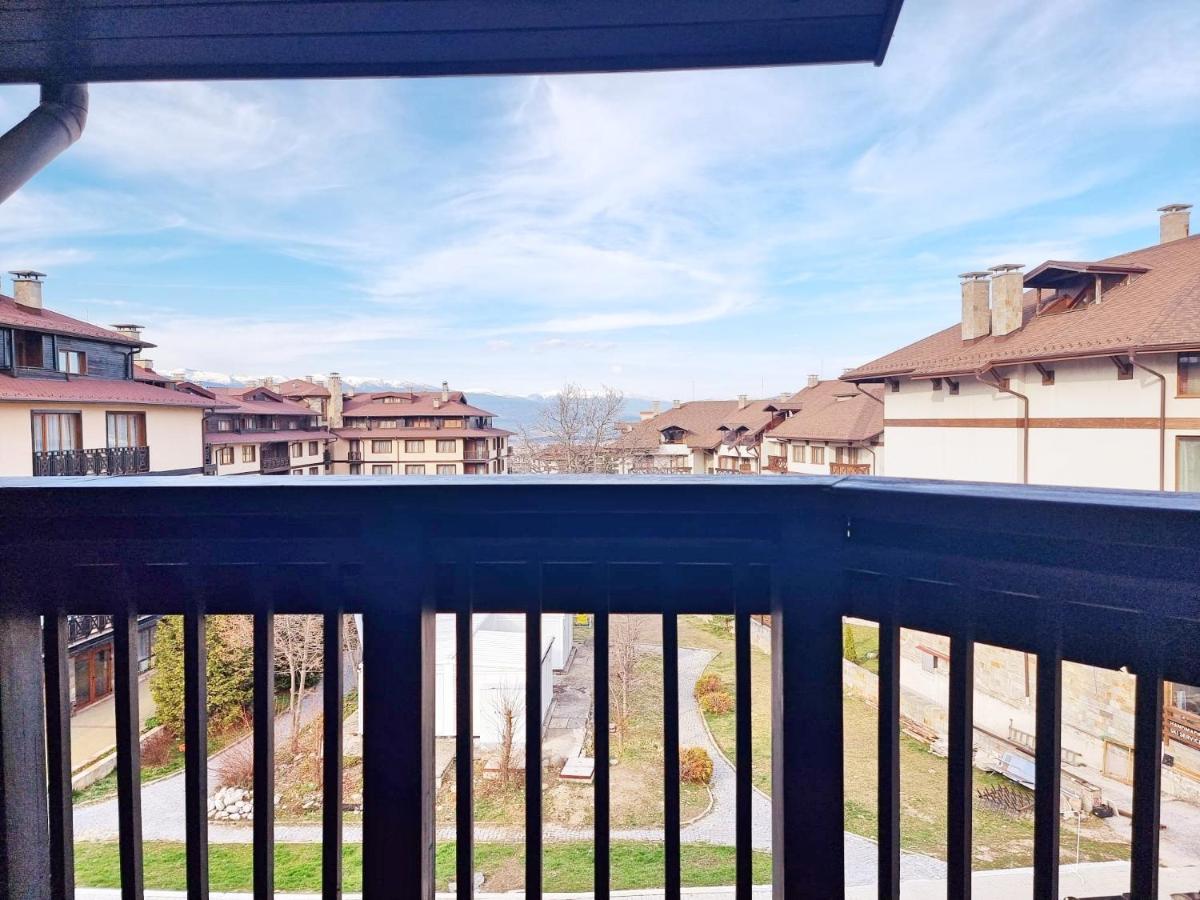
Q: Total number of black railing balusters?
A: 14